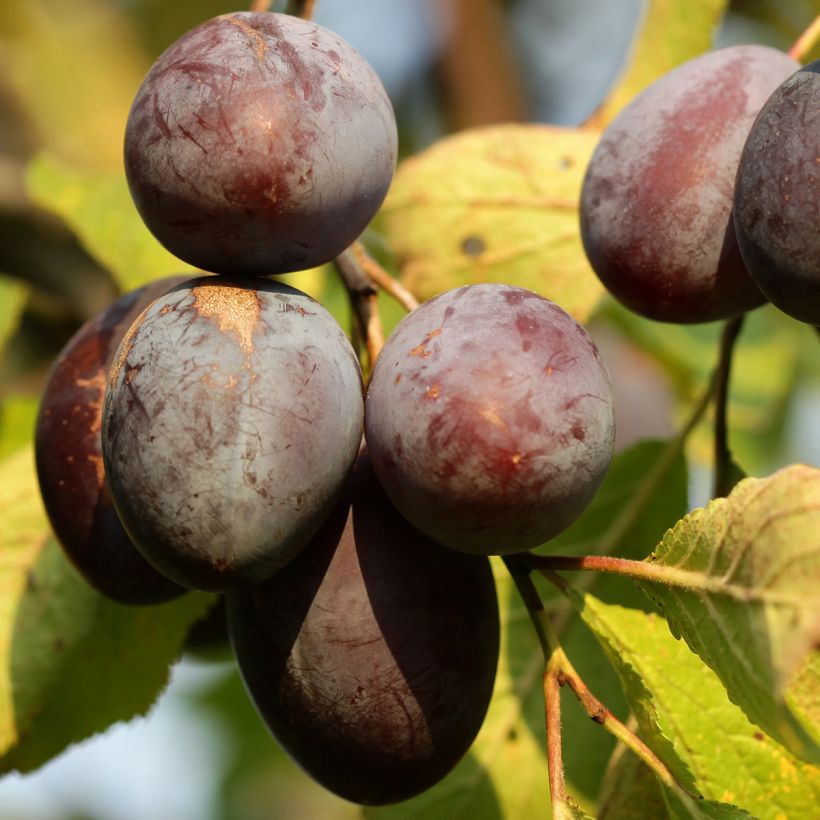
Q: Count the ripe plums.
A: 7